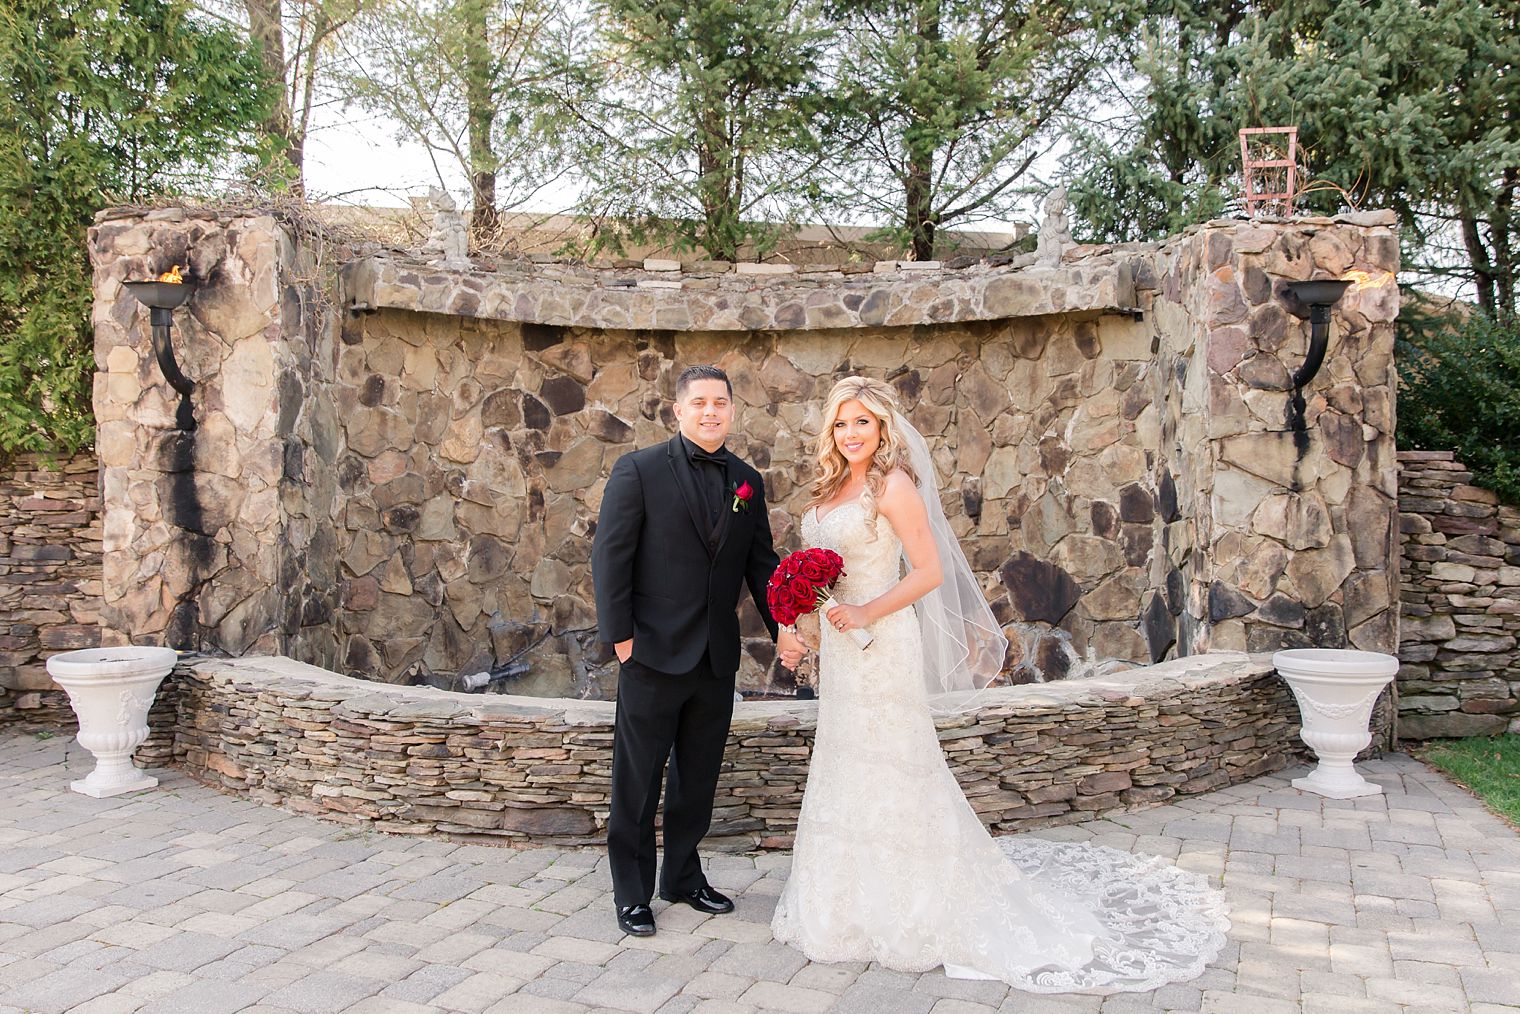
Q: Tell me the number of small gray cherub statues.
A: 2